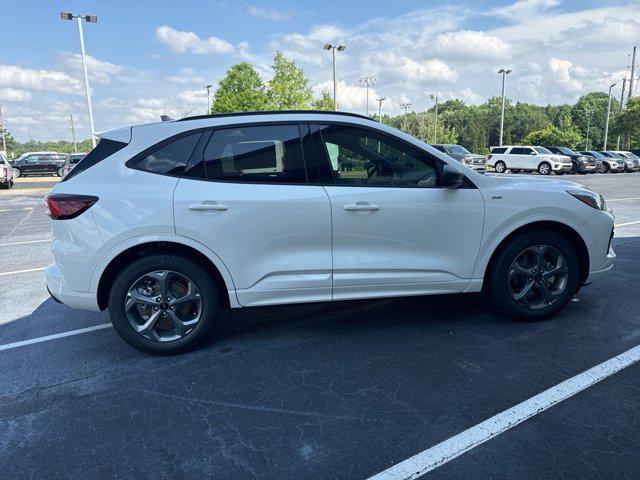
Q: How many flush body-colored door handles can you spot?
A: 2